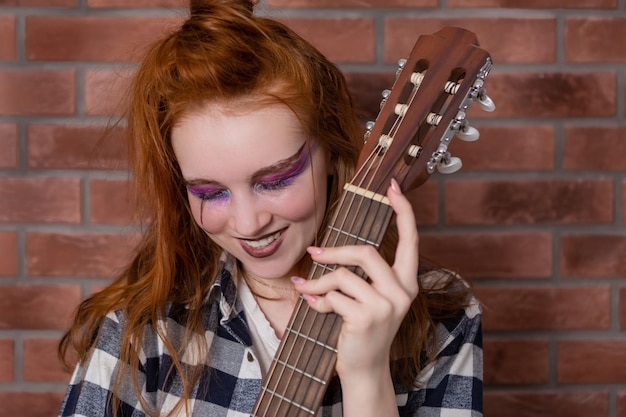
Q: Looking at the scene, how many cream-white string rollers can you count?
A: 6